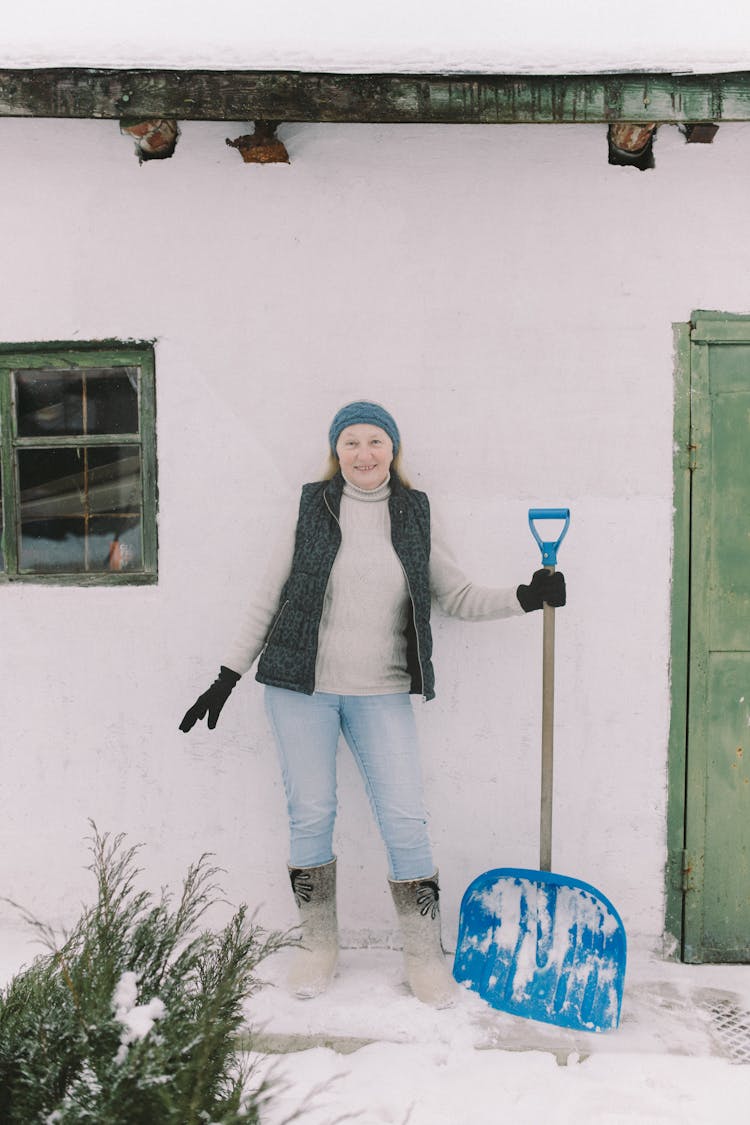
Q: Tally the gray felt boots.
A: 2